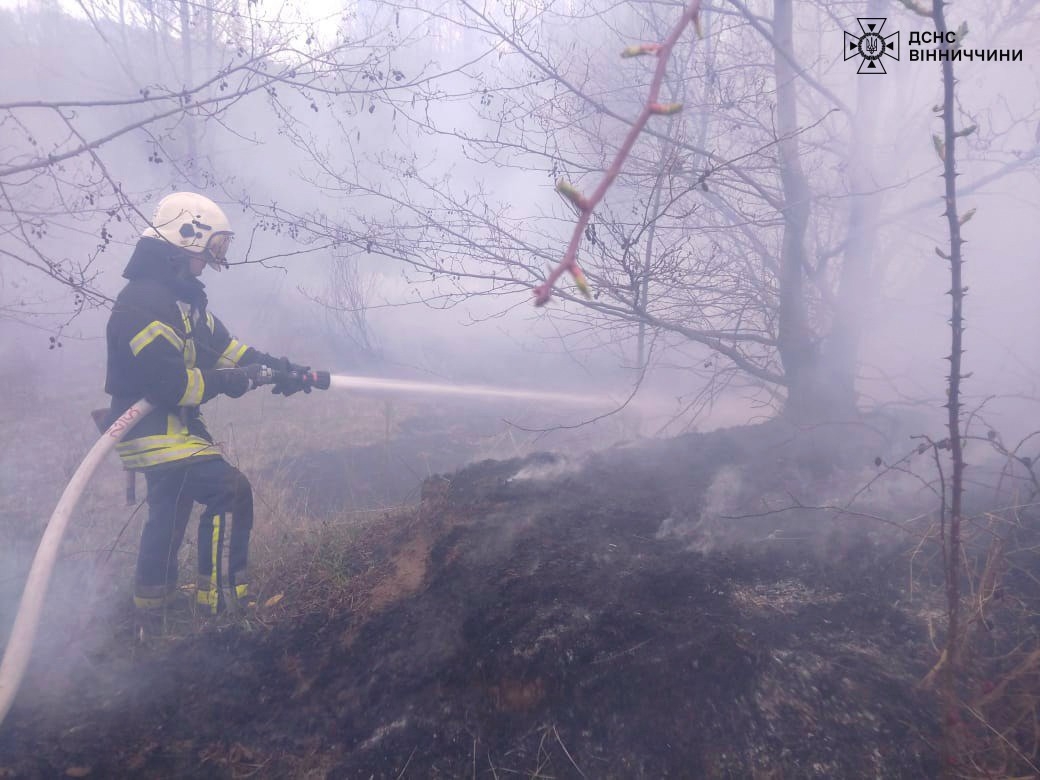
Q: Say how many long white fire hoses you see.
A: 1